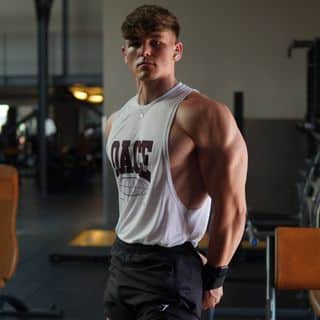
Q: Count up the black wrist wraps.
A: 1